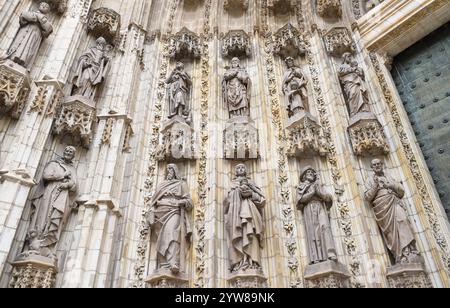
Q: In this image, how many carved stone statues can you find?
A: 11